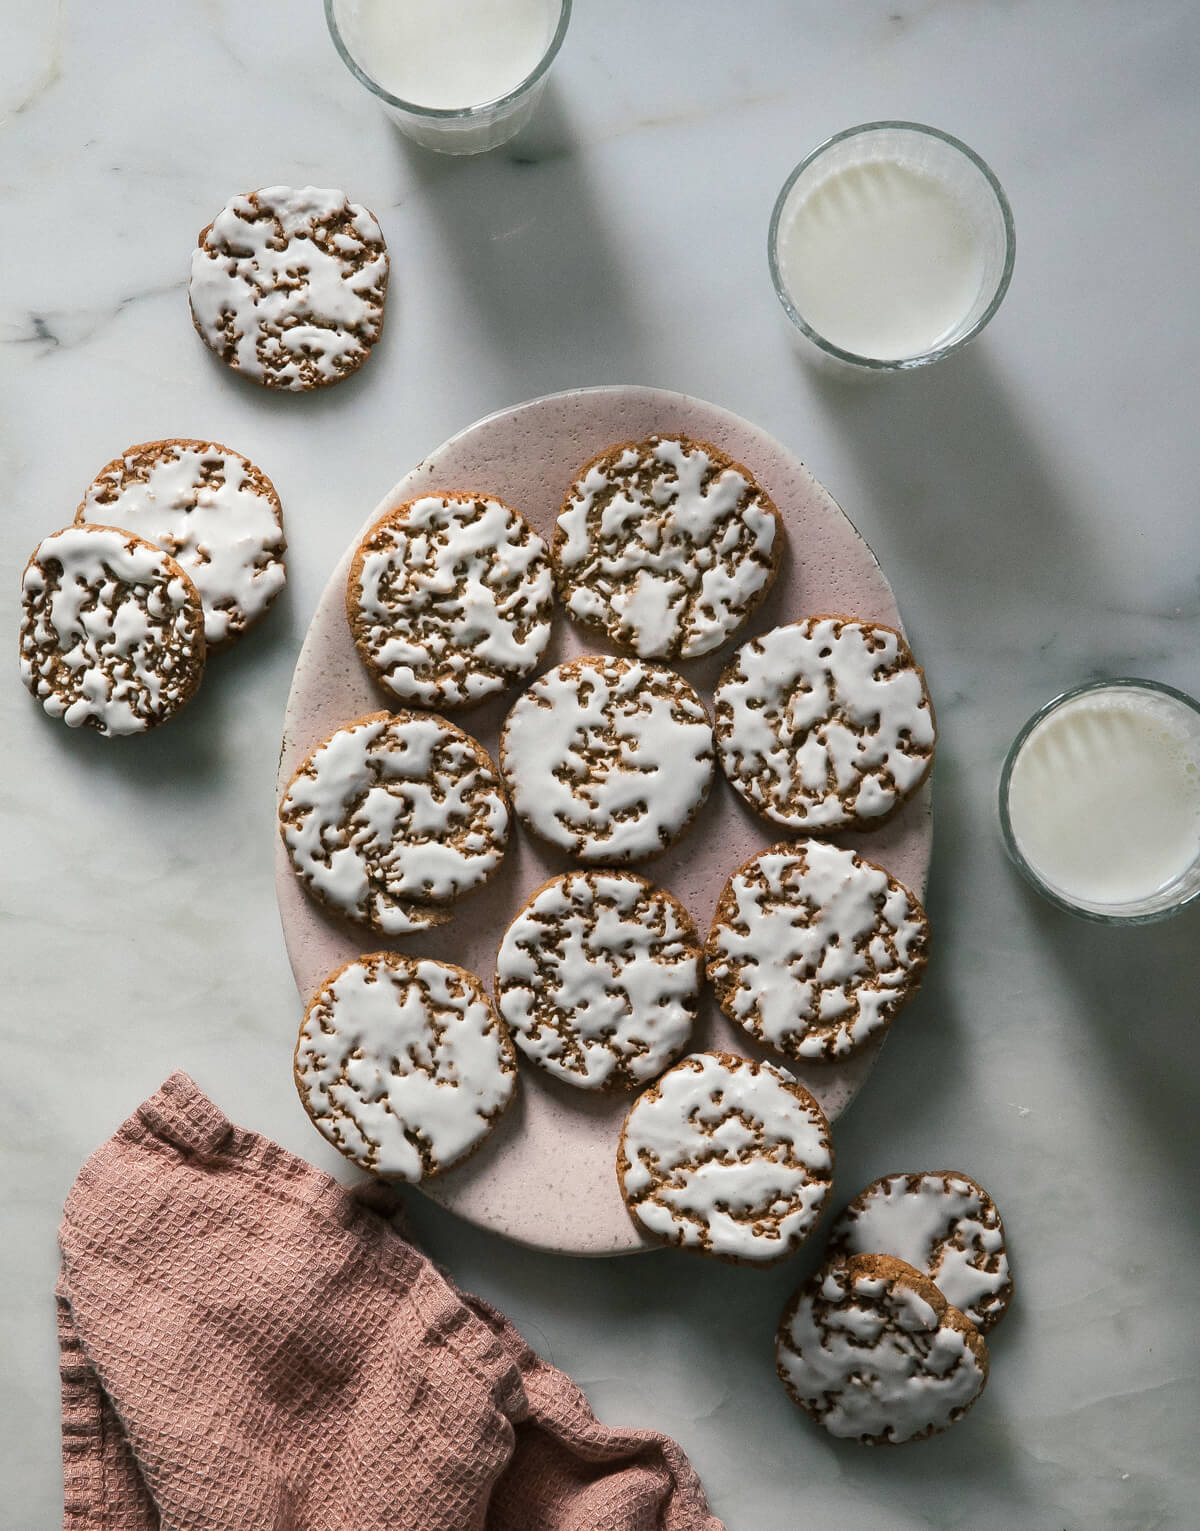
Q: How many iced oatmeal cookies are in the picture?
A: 14